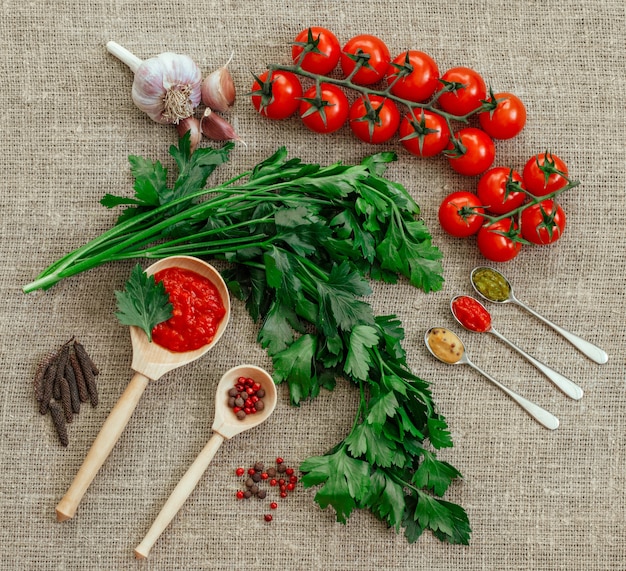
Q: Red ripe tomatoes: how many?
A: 15